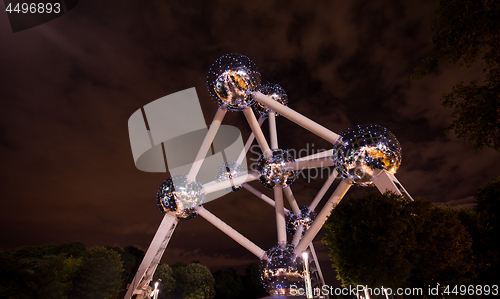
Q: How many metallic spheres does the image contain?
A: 8